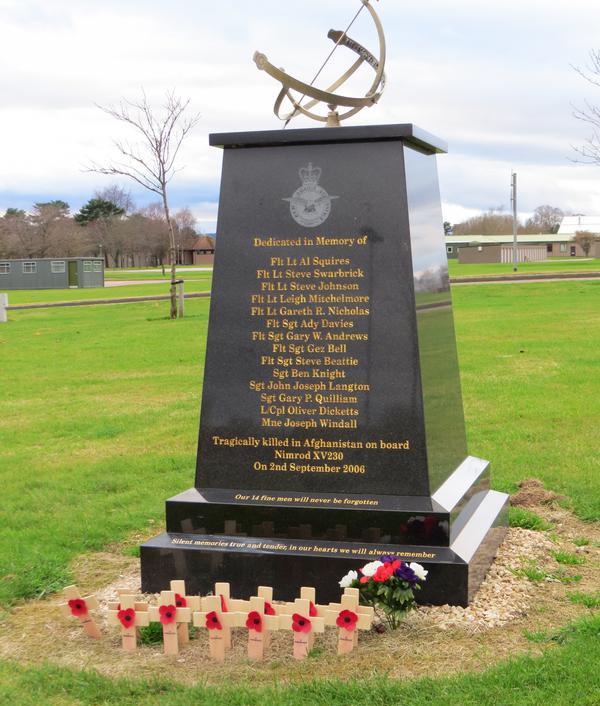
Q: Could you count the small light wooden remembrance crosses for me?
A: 13